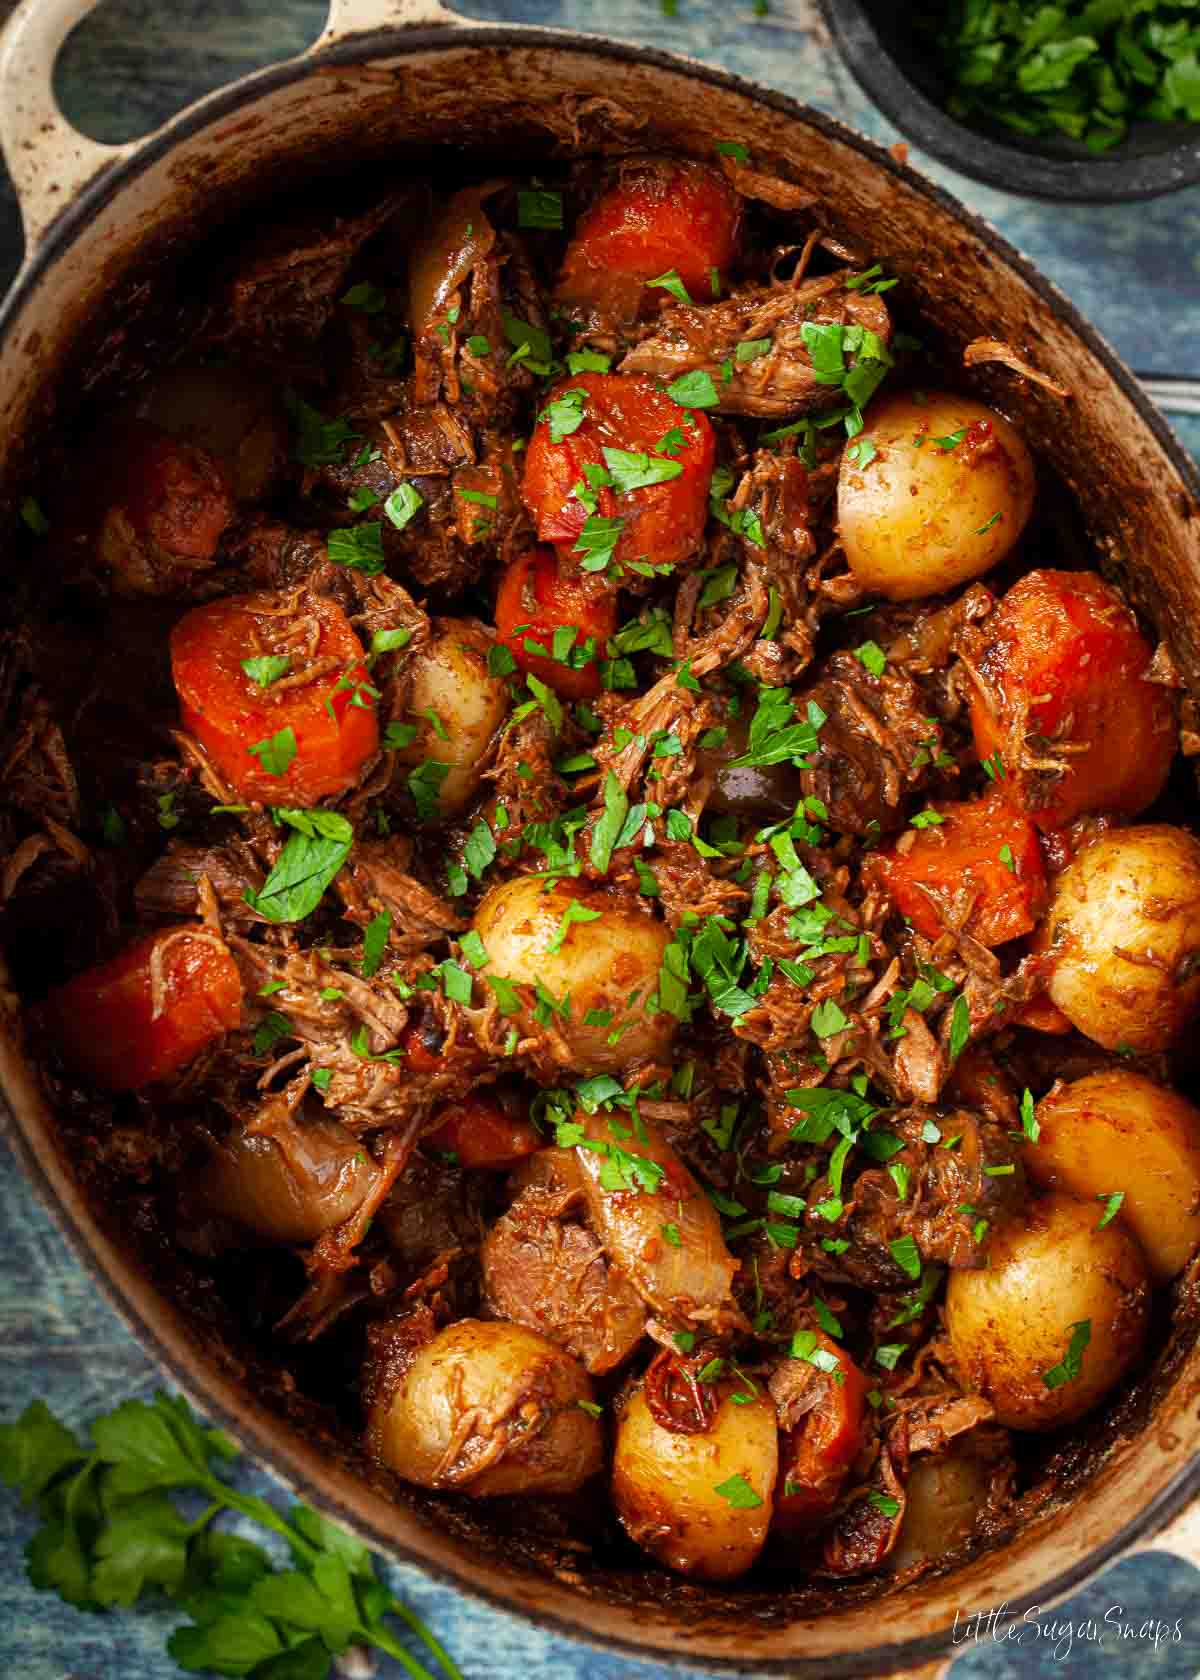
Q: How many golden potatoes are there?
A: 8